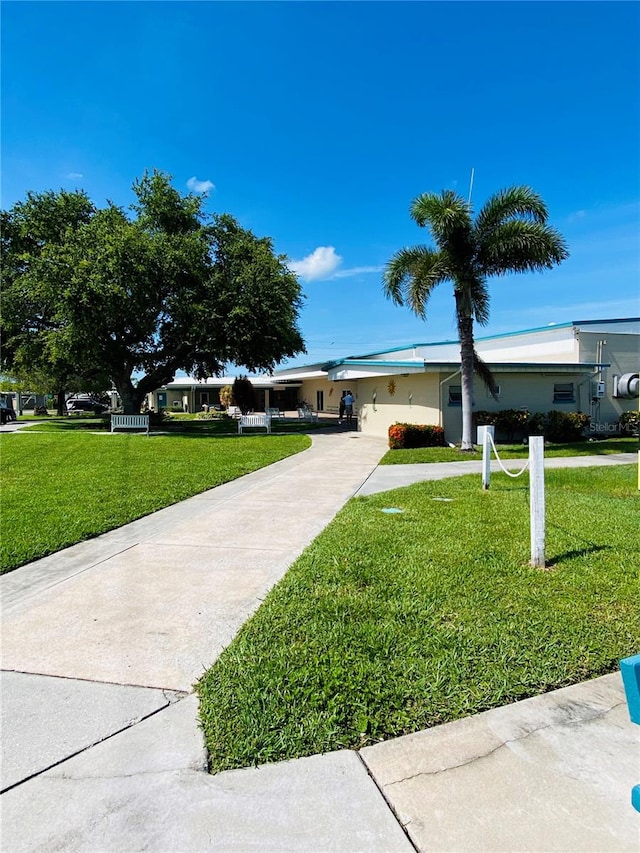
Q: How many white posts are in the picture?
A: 2